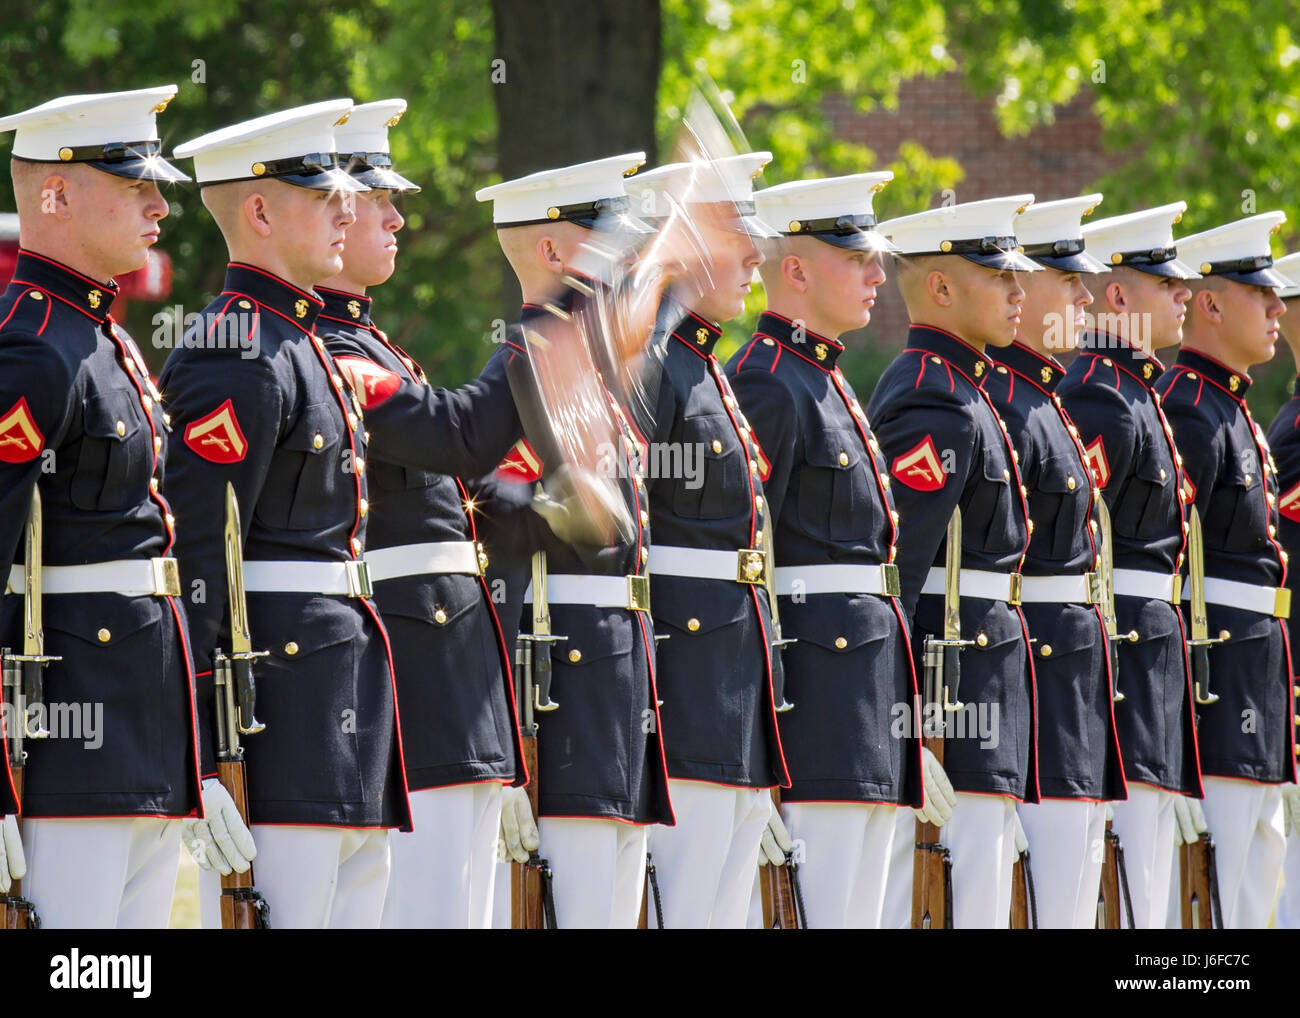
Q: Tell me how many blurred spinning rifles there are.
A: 1